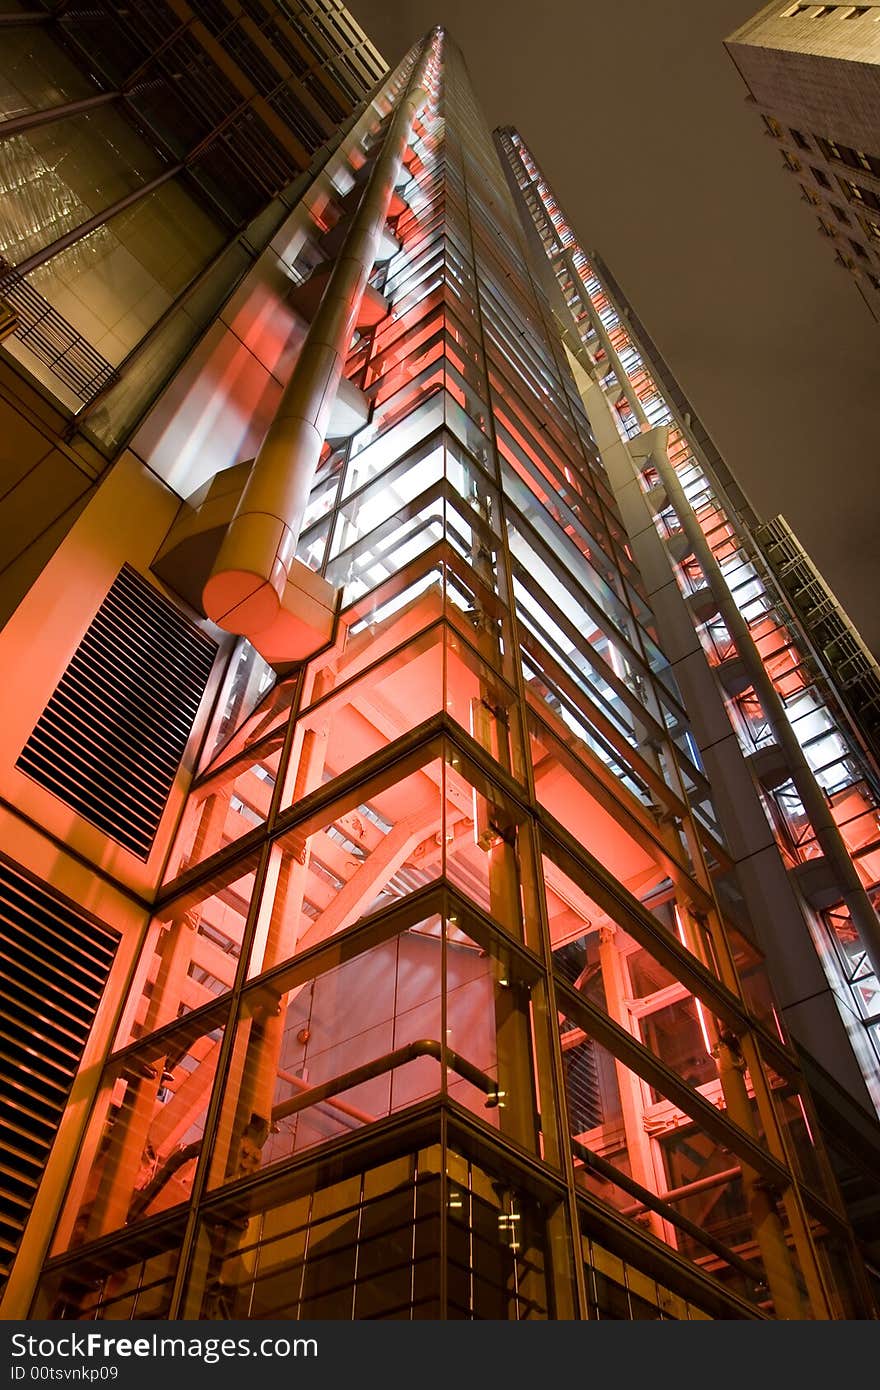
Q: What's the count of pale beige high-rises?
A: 1